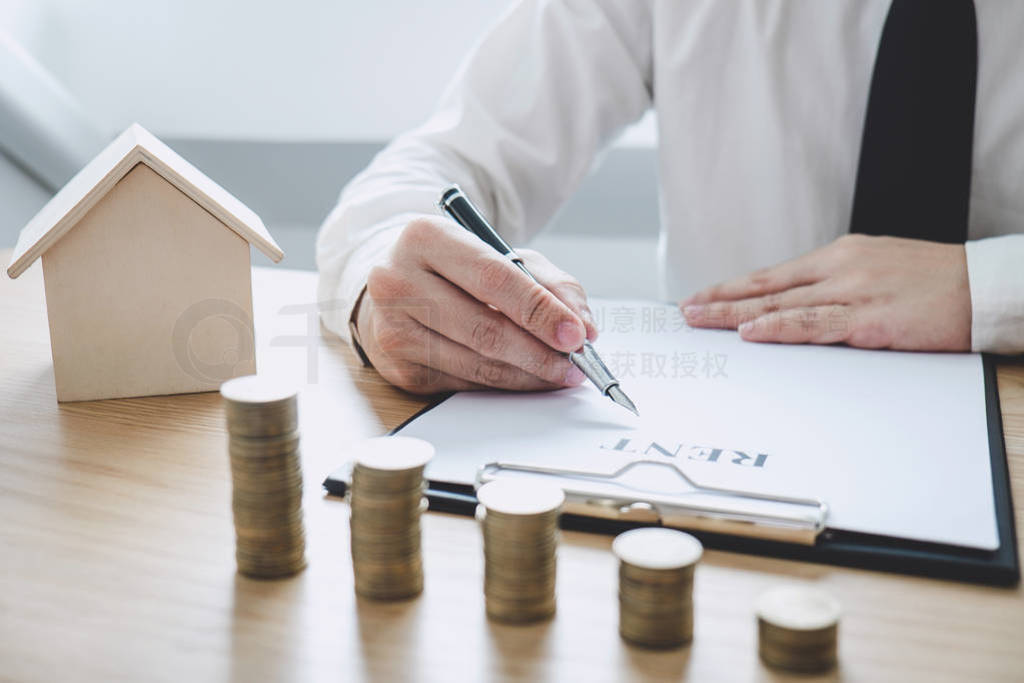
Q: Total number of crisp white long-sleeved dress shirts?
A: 1